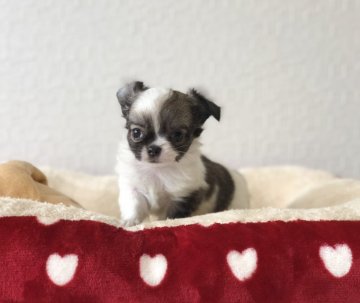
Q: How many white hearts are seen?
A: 4